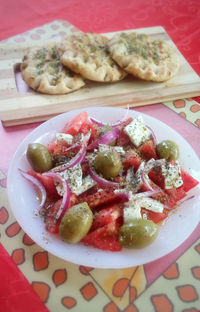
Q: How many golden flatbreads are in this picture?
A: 3